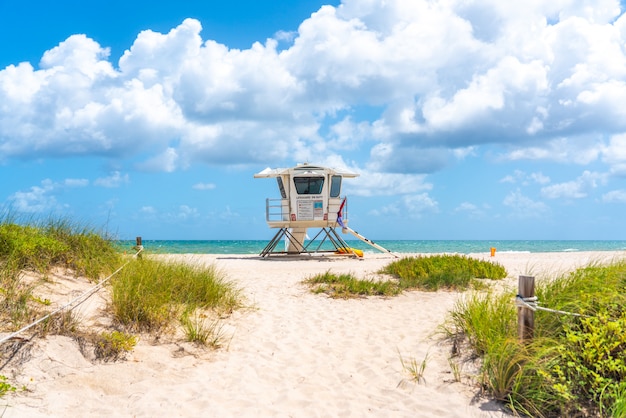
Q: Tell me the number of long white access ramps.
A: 1